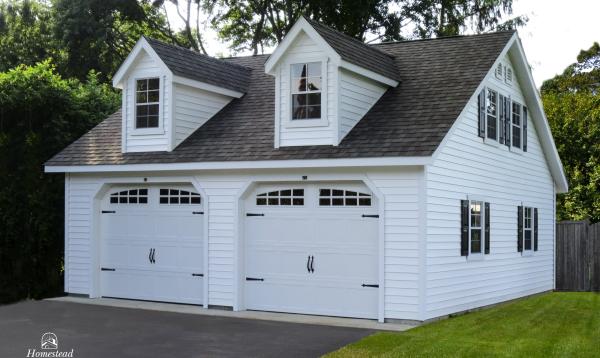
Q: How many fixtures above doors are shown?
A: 2